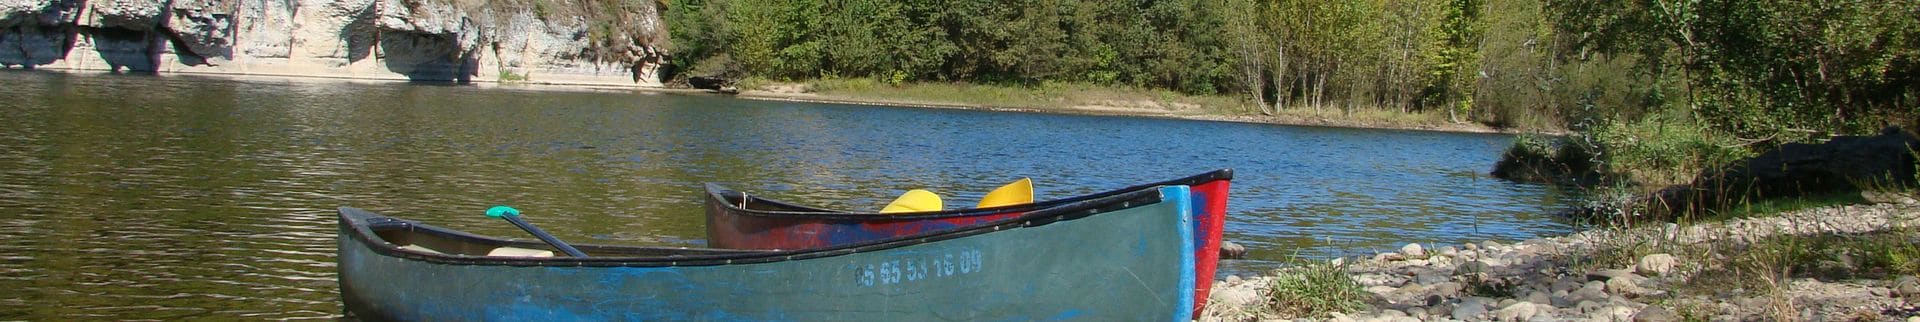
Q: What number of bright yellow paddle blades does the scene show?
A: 2